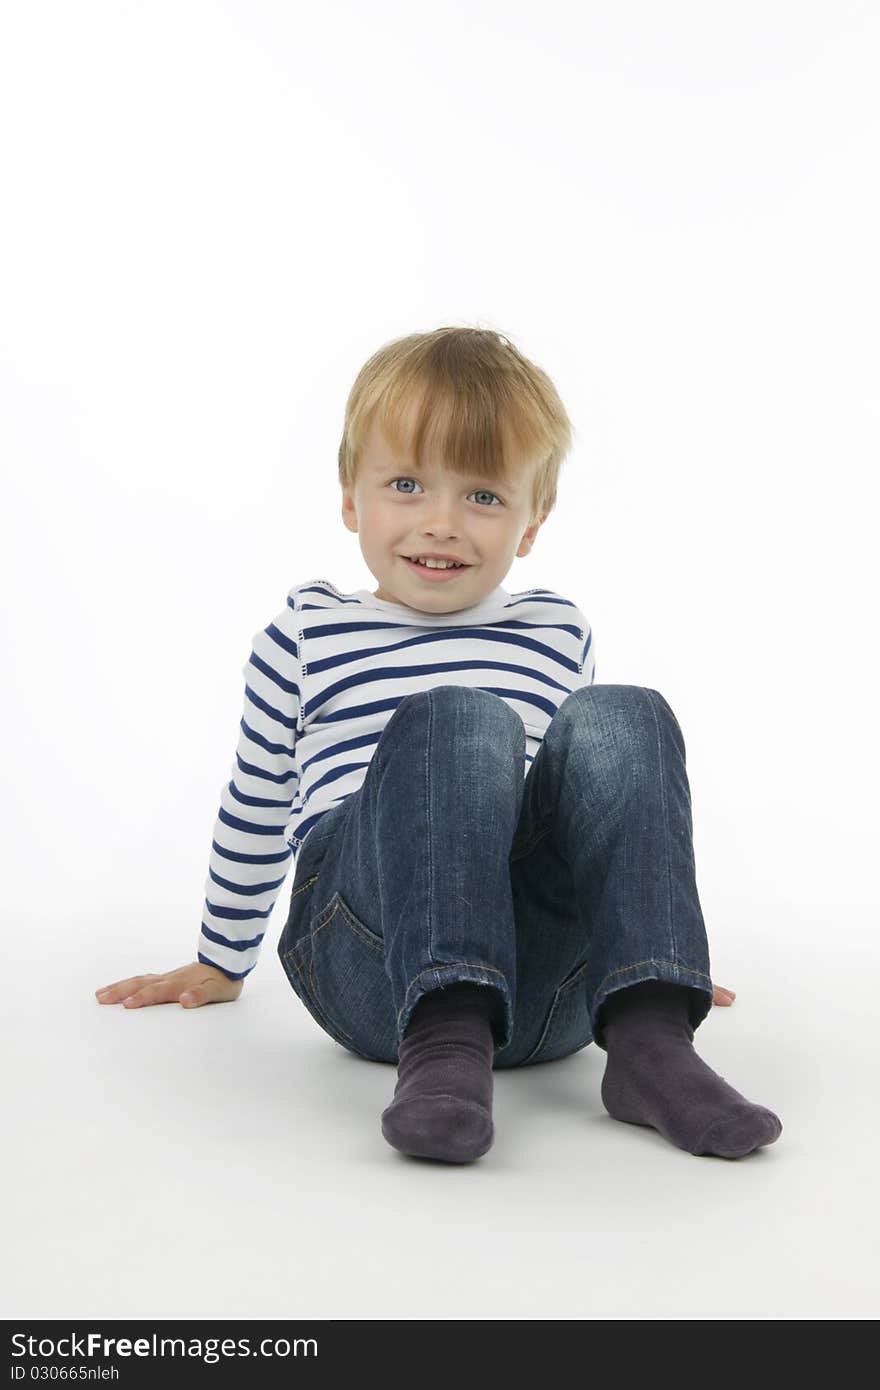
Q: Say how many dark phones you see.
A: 0